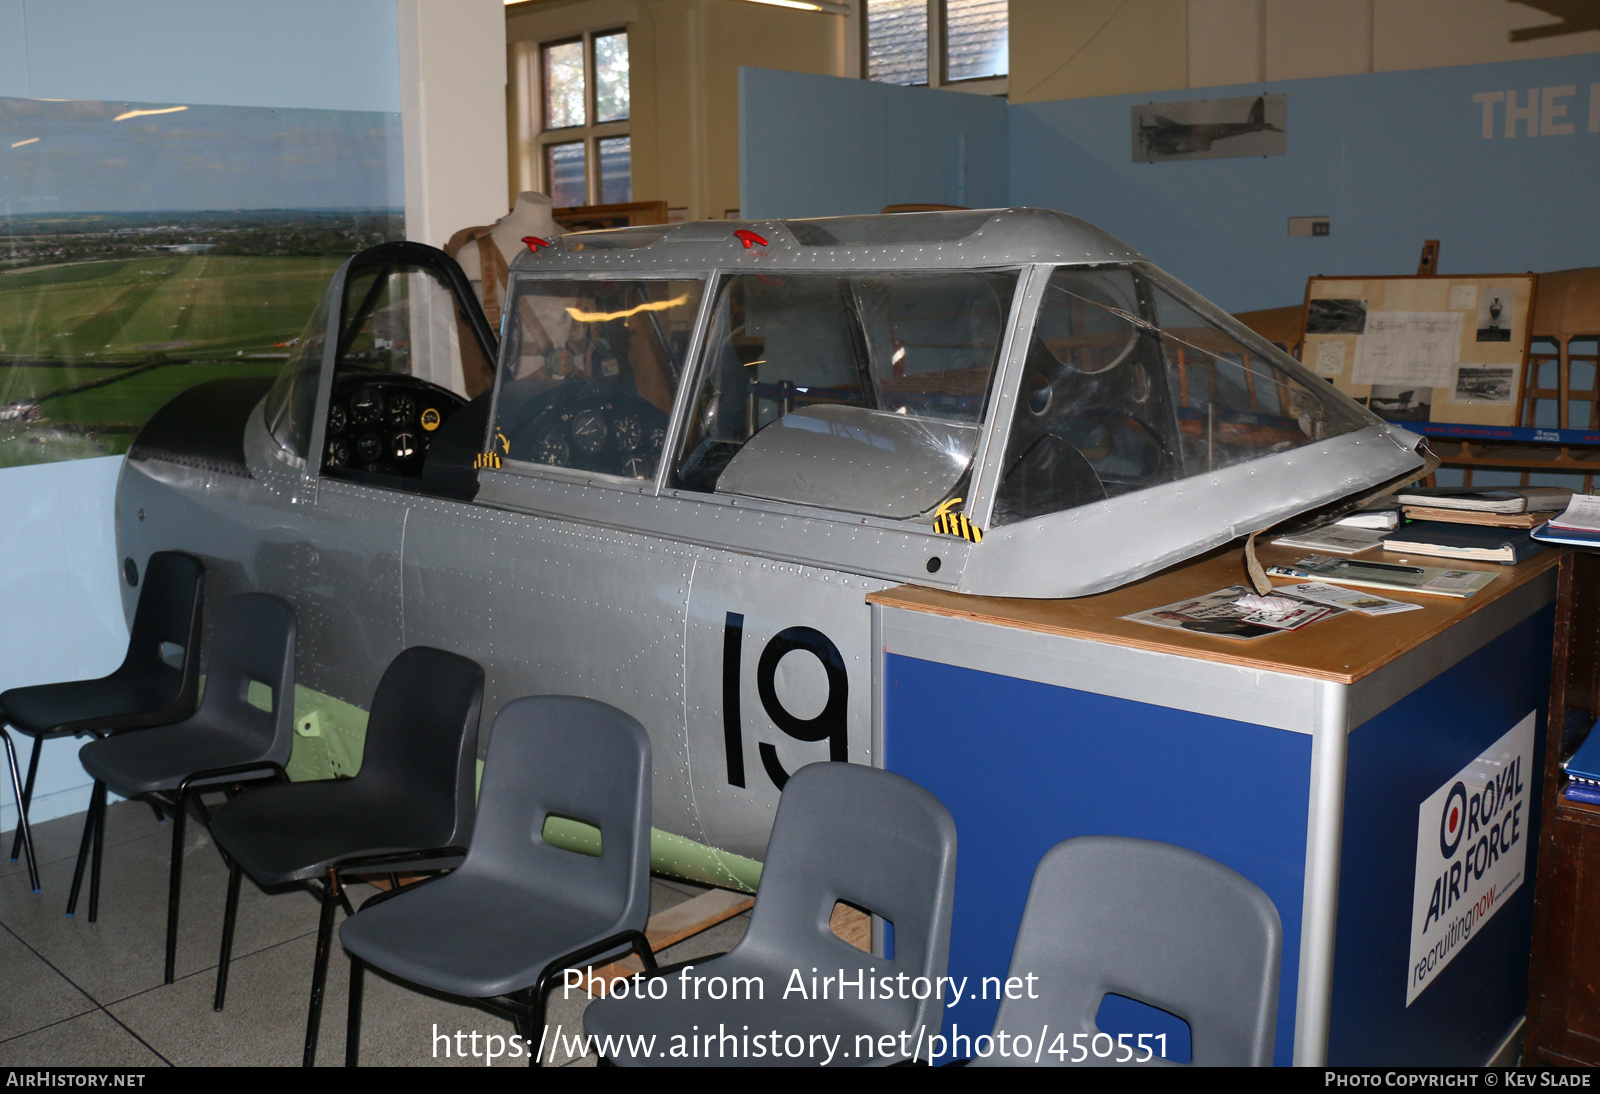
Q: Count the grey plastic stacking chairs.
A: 4